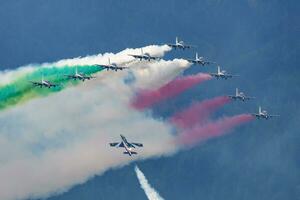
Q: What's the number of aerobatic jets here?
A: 10